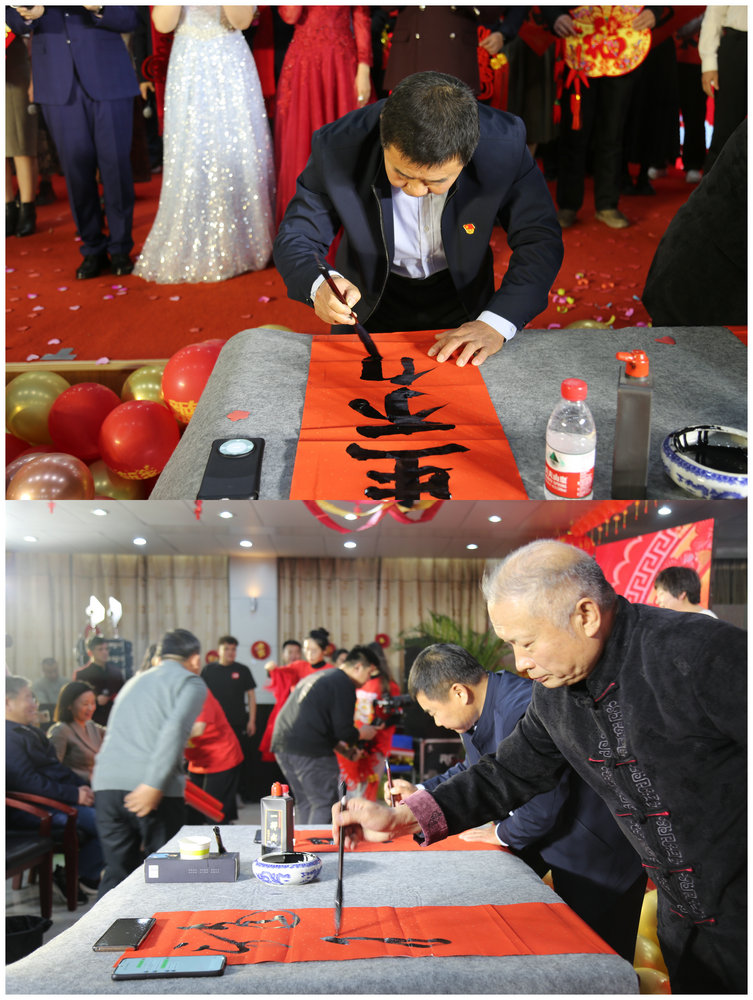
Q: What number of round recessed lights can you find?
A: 10